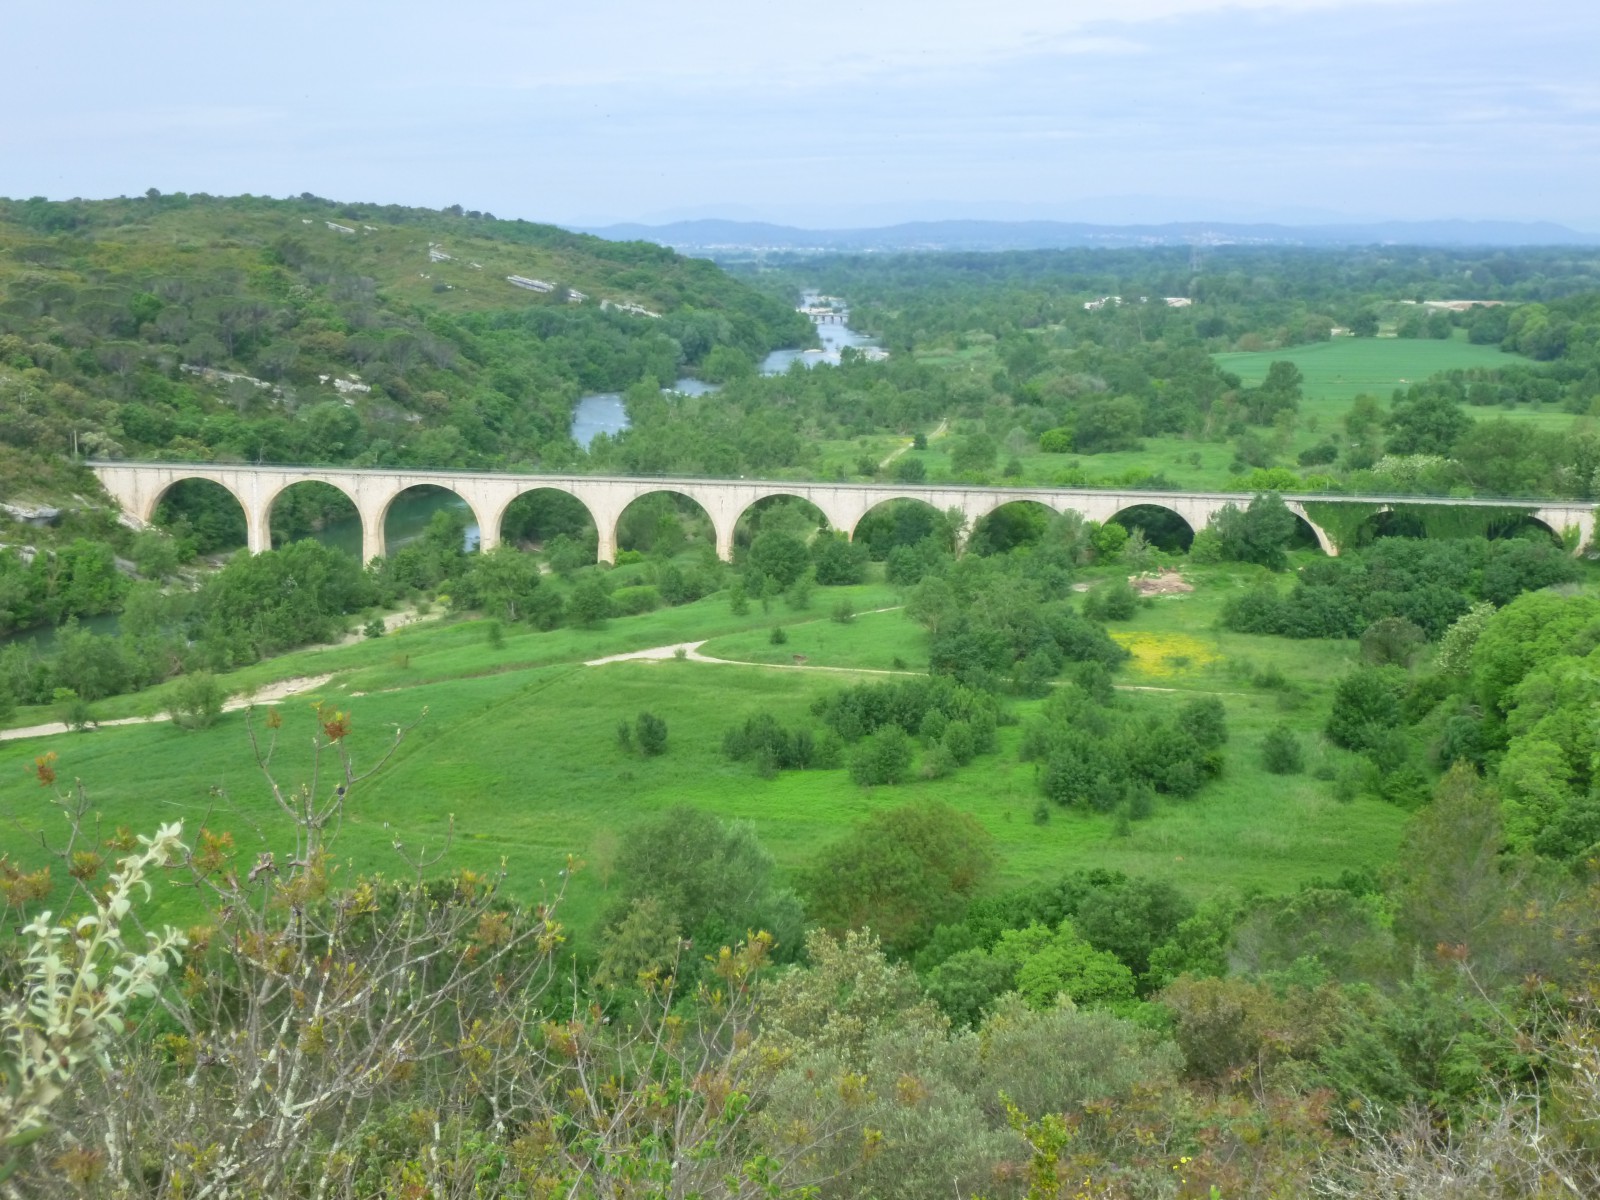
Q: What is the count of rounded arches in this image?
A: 12